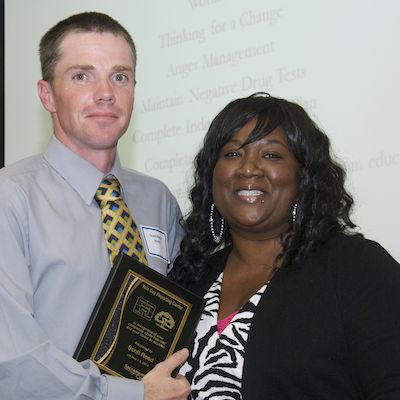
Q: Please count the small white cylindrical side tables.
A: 0